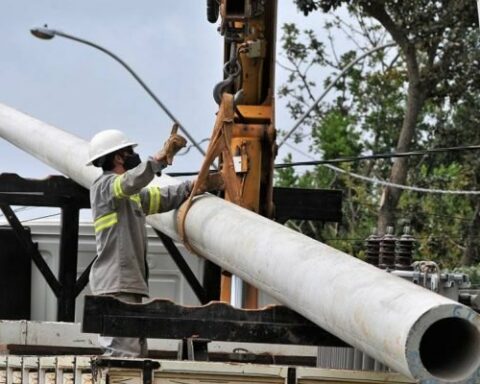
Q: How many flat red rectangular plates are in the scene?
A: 0